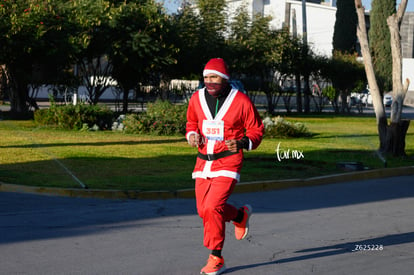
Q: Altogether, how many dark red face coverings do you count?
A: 1